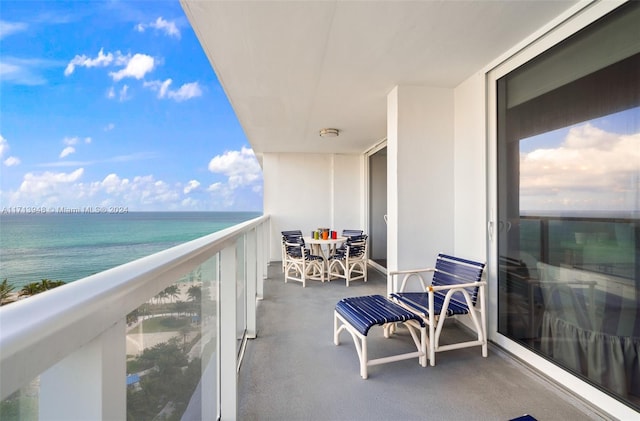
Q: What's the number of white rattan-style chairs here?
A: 5